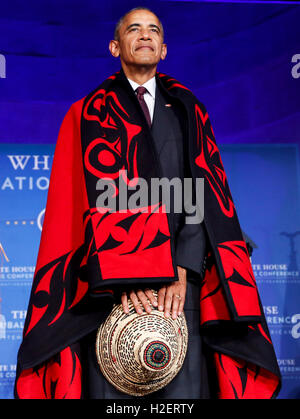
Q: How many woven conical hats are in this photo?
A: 1